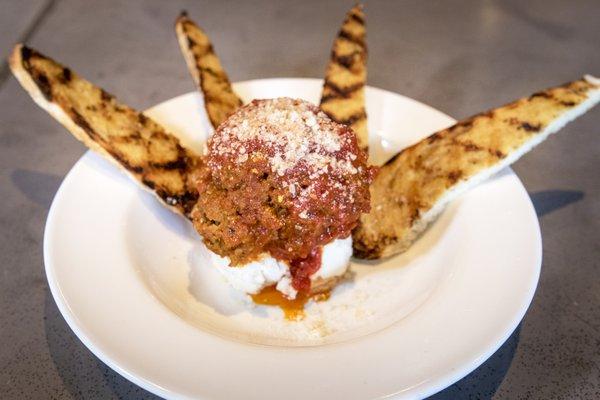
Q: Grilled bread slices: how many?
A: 4